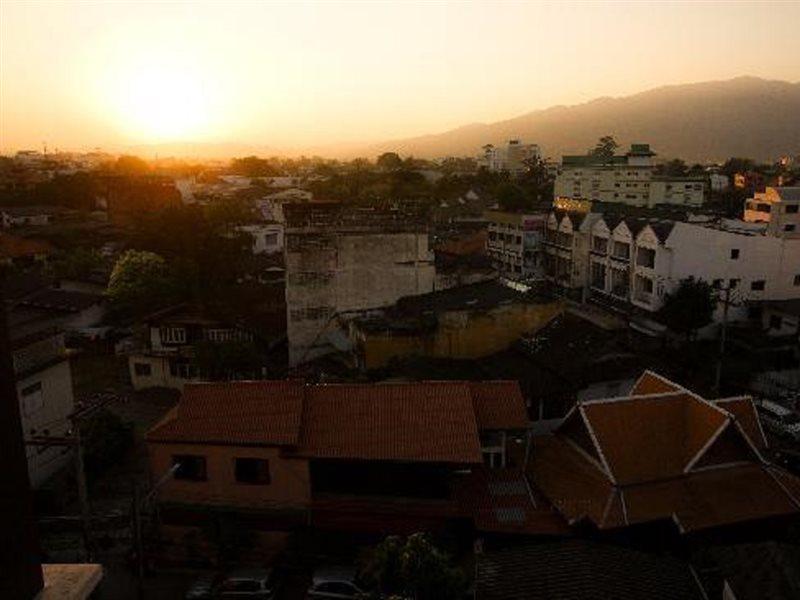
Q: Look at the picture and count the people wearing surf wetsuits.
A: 0